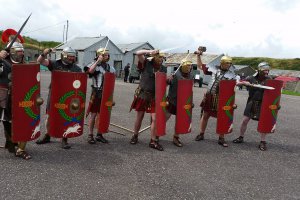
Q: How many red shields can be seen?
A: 7